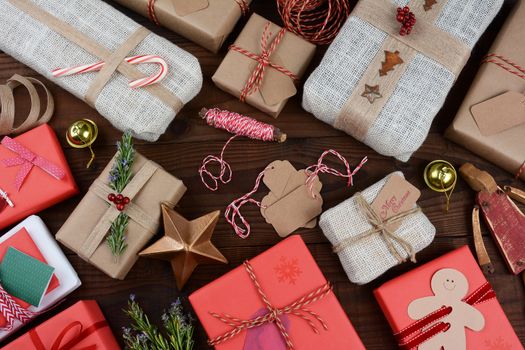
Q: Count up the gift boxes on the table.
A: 12